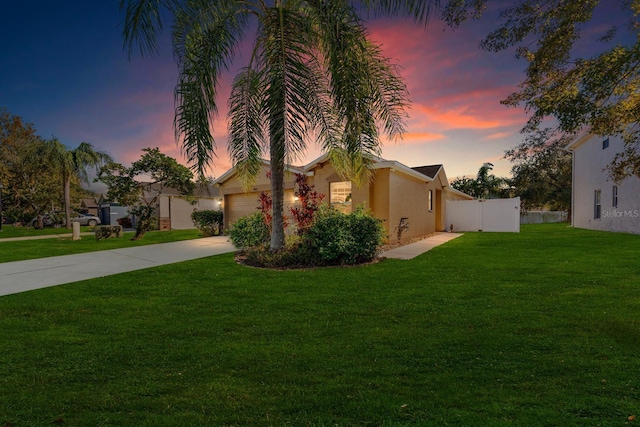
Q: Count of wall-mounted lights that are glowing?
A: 2